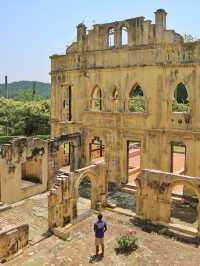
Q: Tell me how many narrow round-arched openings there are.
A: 2